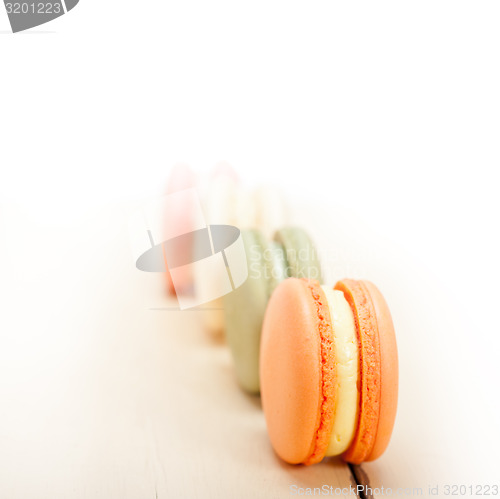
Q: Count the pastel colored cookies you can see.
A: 4